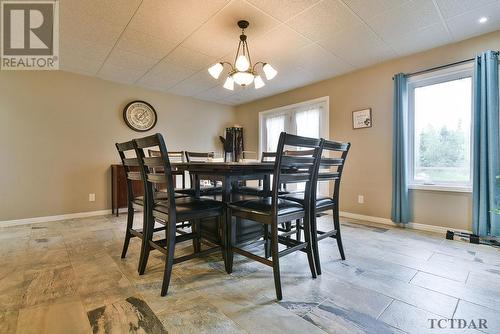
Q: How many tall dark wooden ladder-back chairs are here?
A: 8